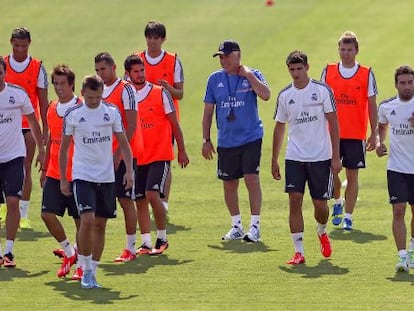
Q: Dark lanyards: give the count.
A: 1